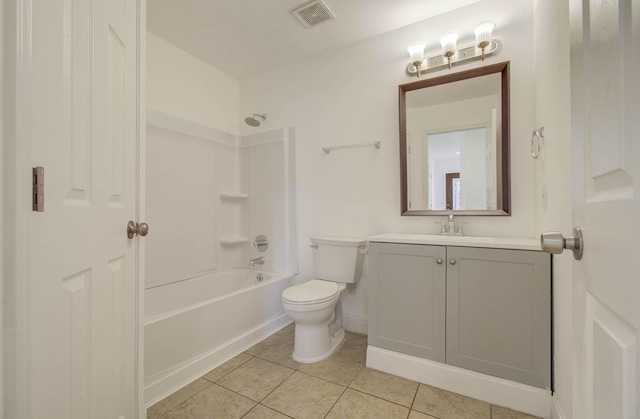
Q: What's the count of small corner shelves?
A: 2